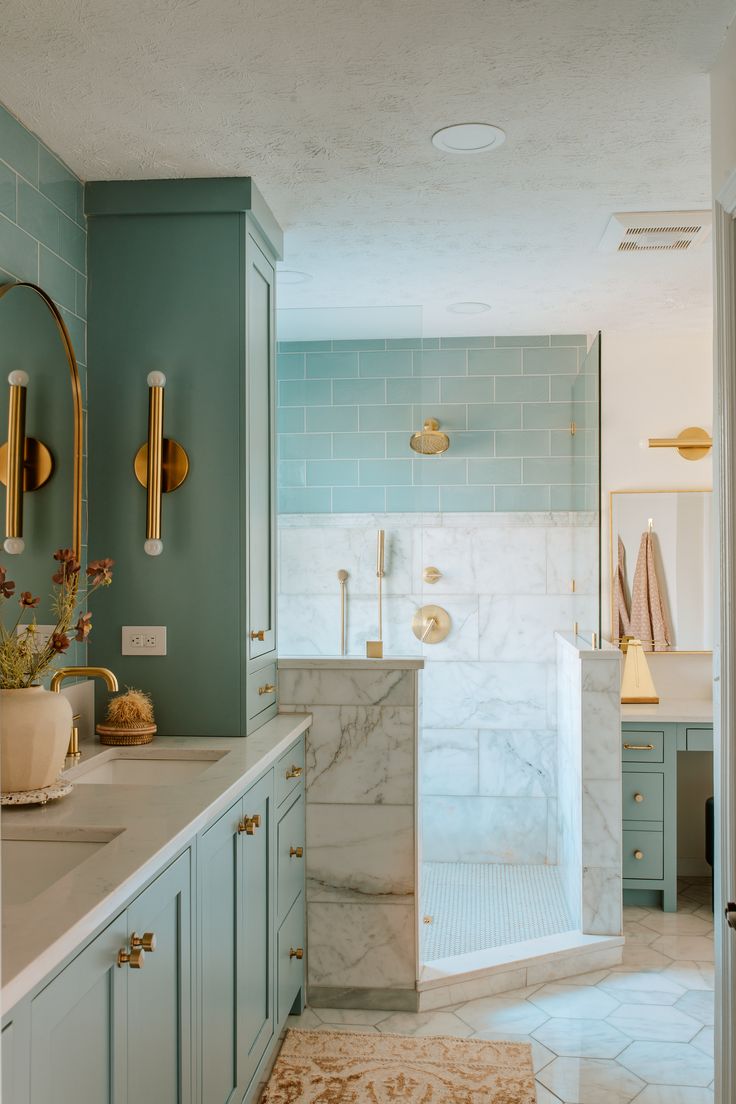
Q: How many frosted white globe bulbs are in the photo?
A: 5